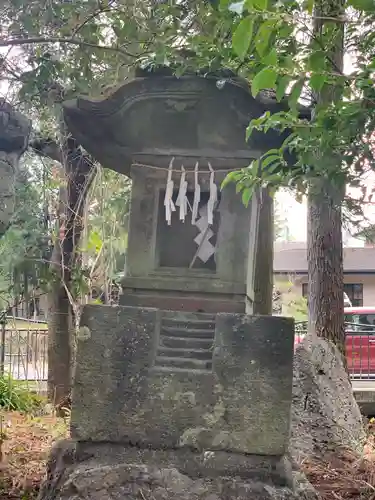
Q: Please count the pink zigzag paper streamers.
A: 0